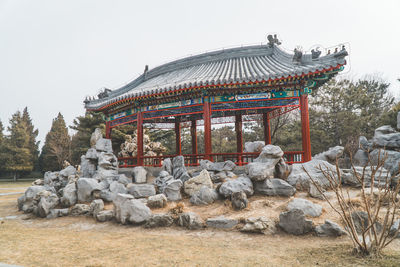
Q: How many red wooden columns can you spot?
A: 8